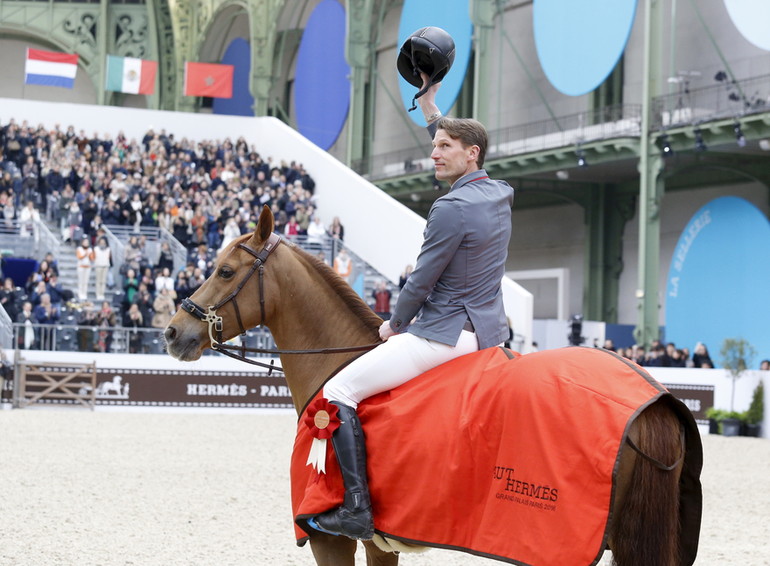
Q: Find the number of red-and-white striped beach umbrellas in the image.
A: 0